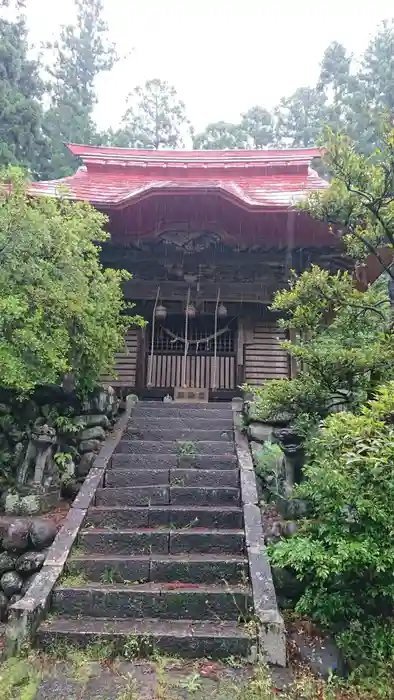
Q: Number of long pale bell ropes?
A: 3